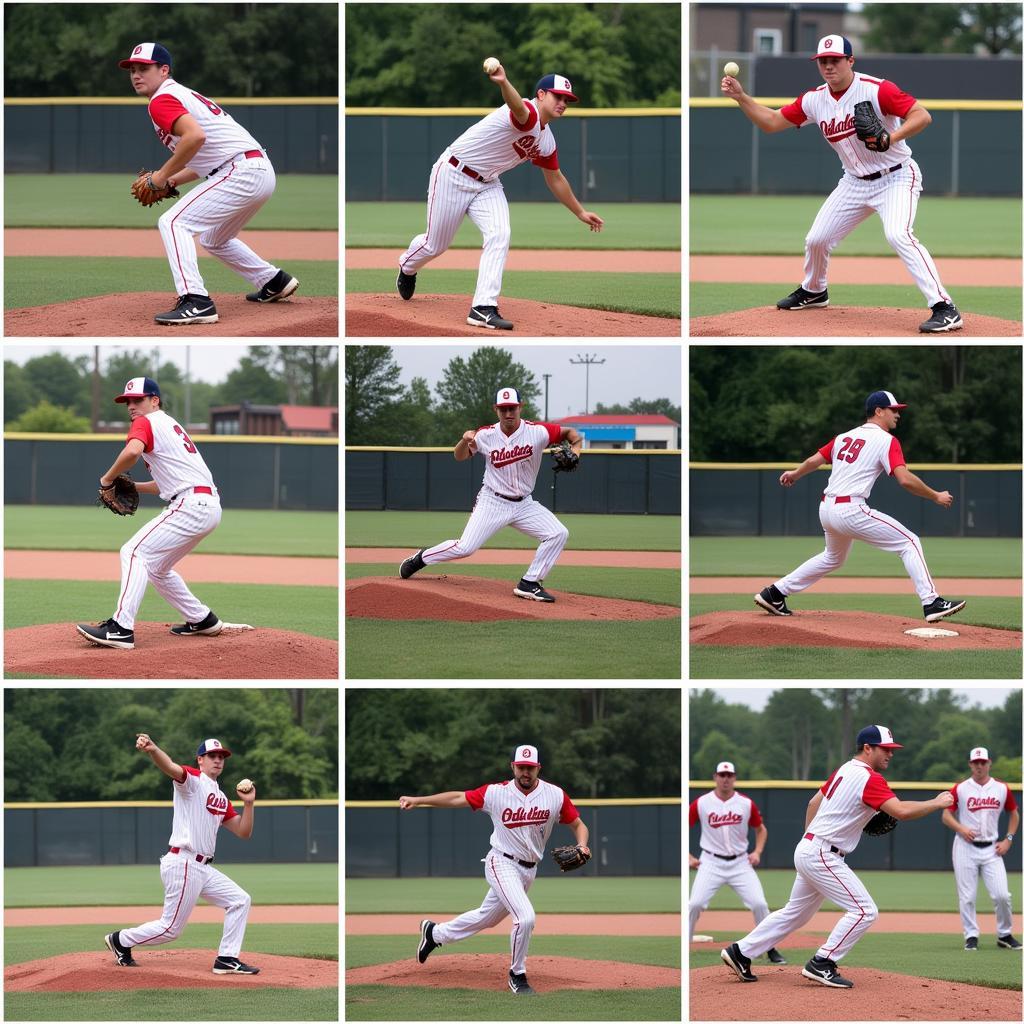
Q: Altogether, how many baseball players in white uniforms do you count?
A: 11